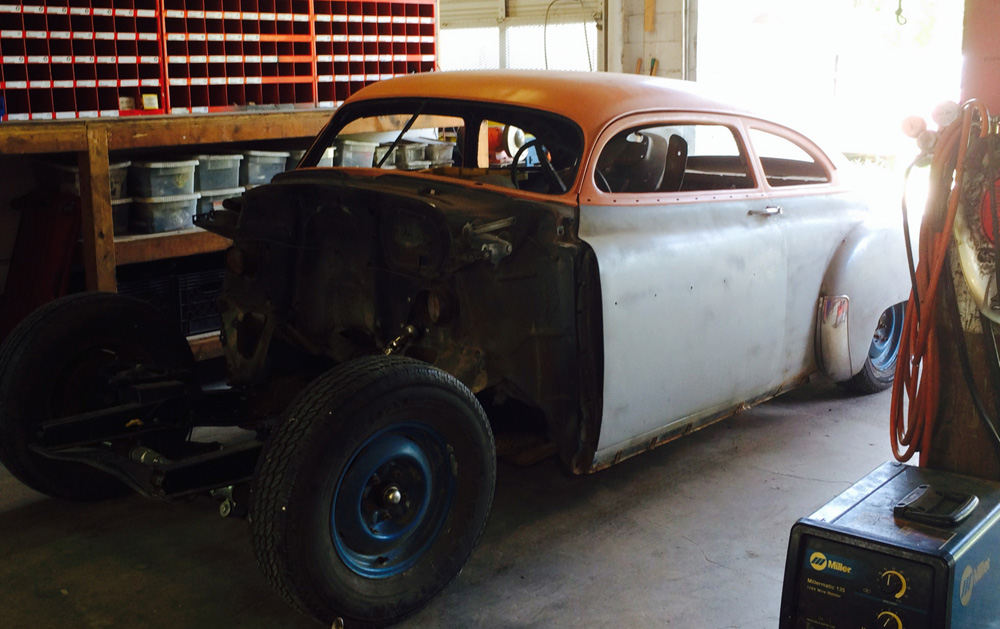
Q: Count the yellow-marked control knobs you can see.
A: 2